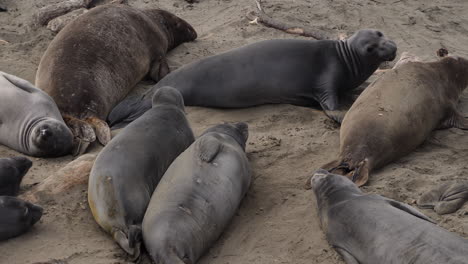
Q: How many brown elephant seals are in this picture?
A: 2